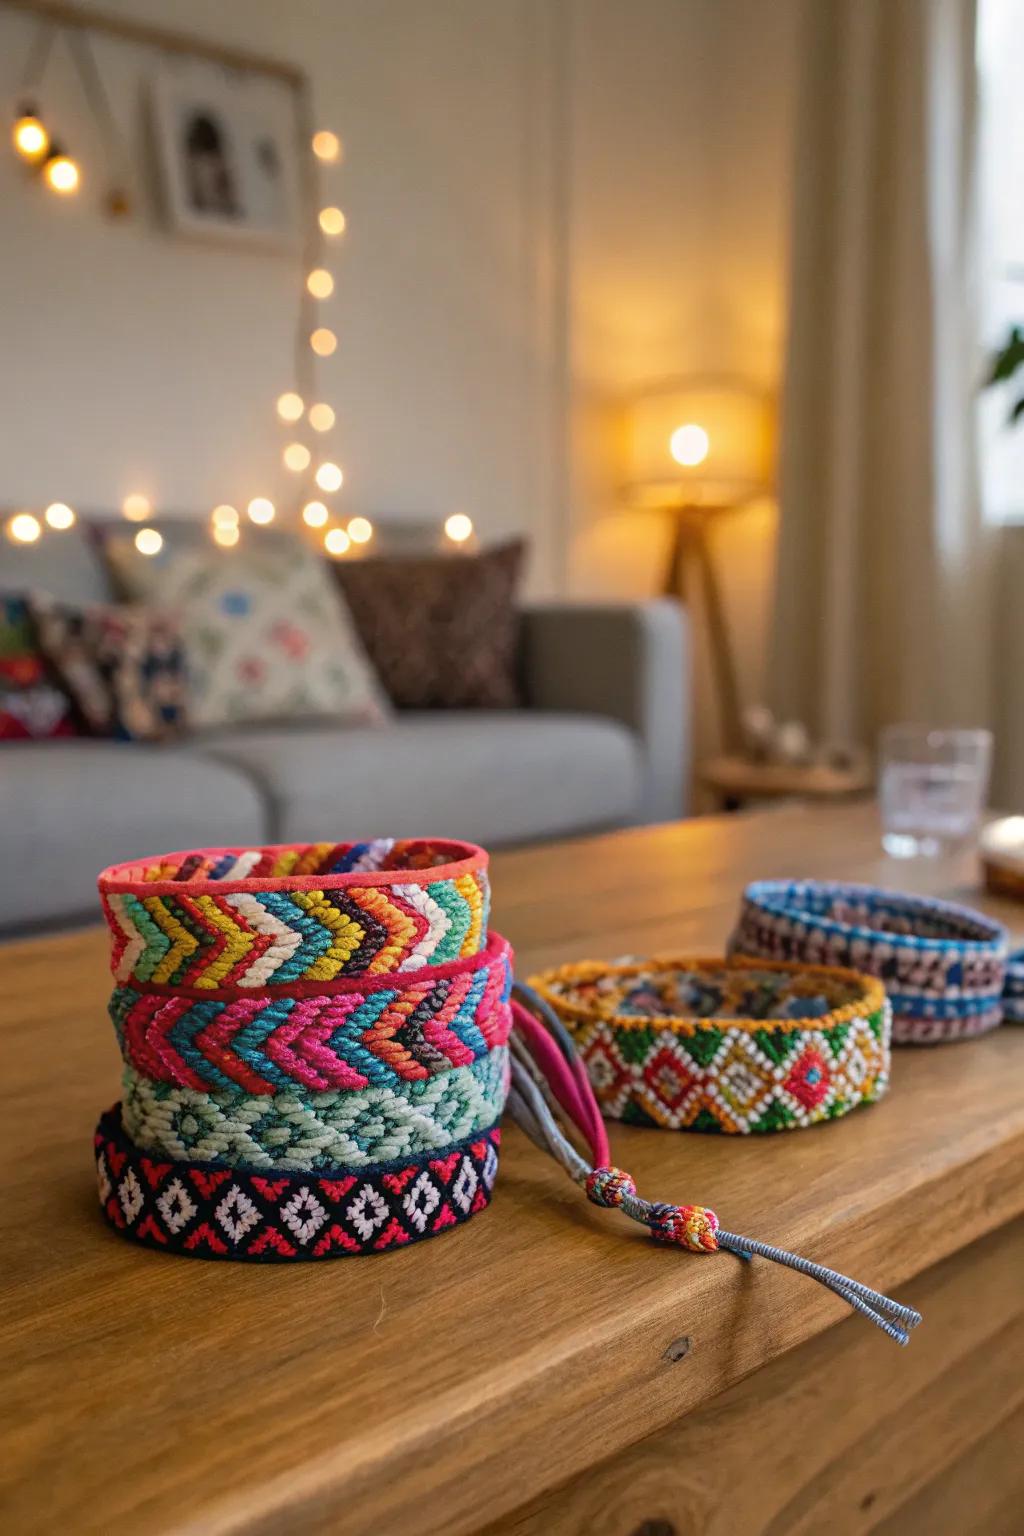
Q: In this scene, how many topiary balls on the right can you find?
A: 0